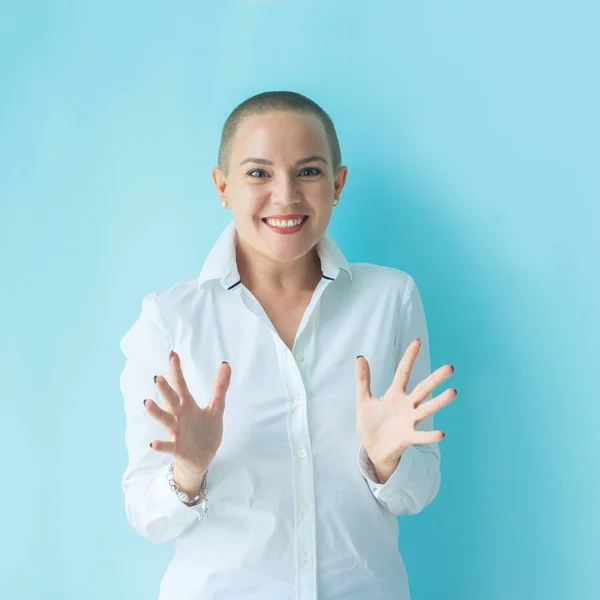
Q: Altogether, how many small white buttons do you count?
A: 5